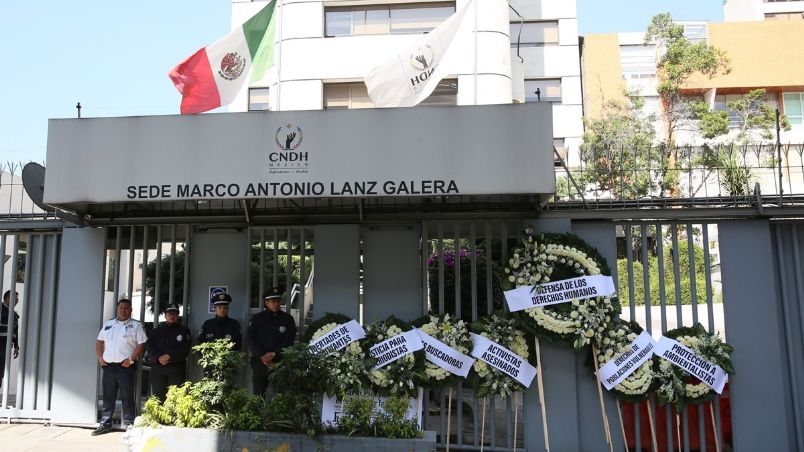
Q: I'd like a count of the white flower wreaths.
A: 7